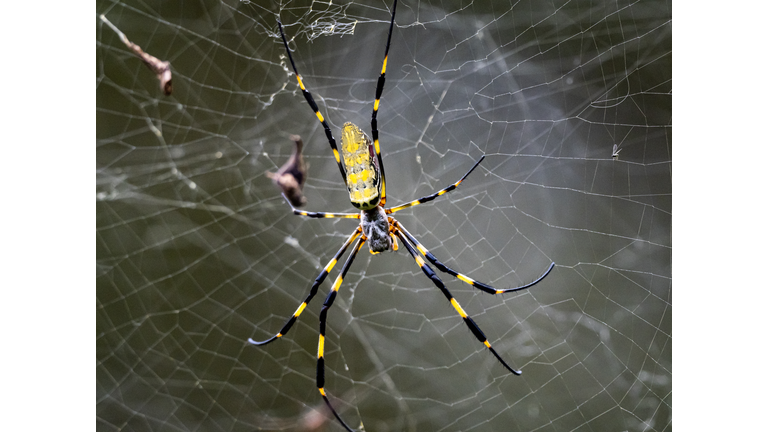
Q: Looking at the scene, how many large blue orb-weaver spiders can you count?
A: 0